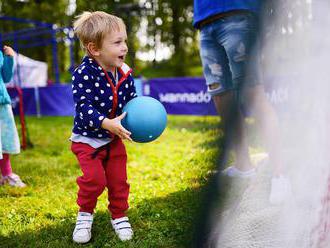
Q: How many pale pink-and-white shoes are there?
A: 1